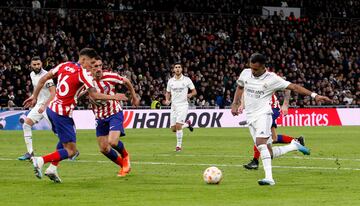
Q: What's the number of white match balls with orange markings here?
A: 1